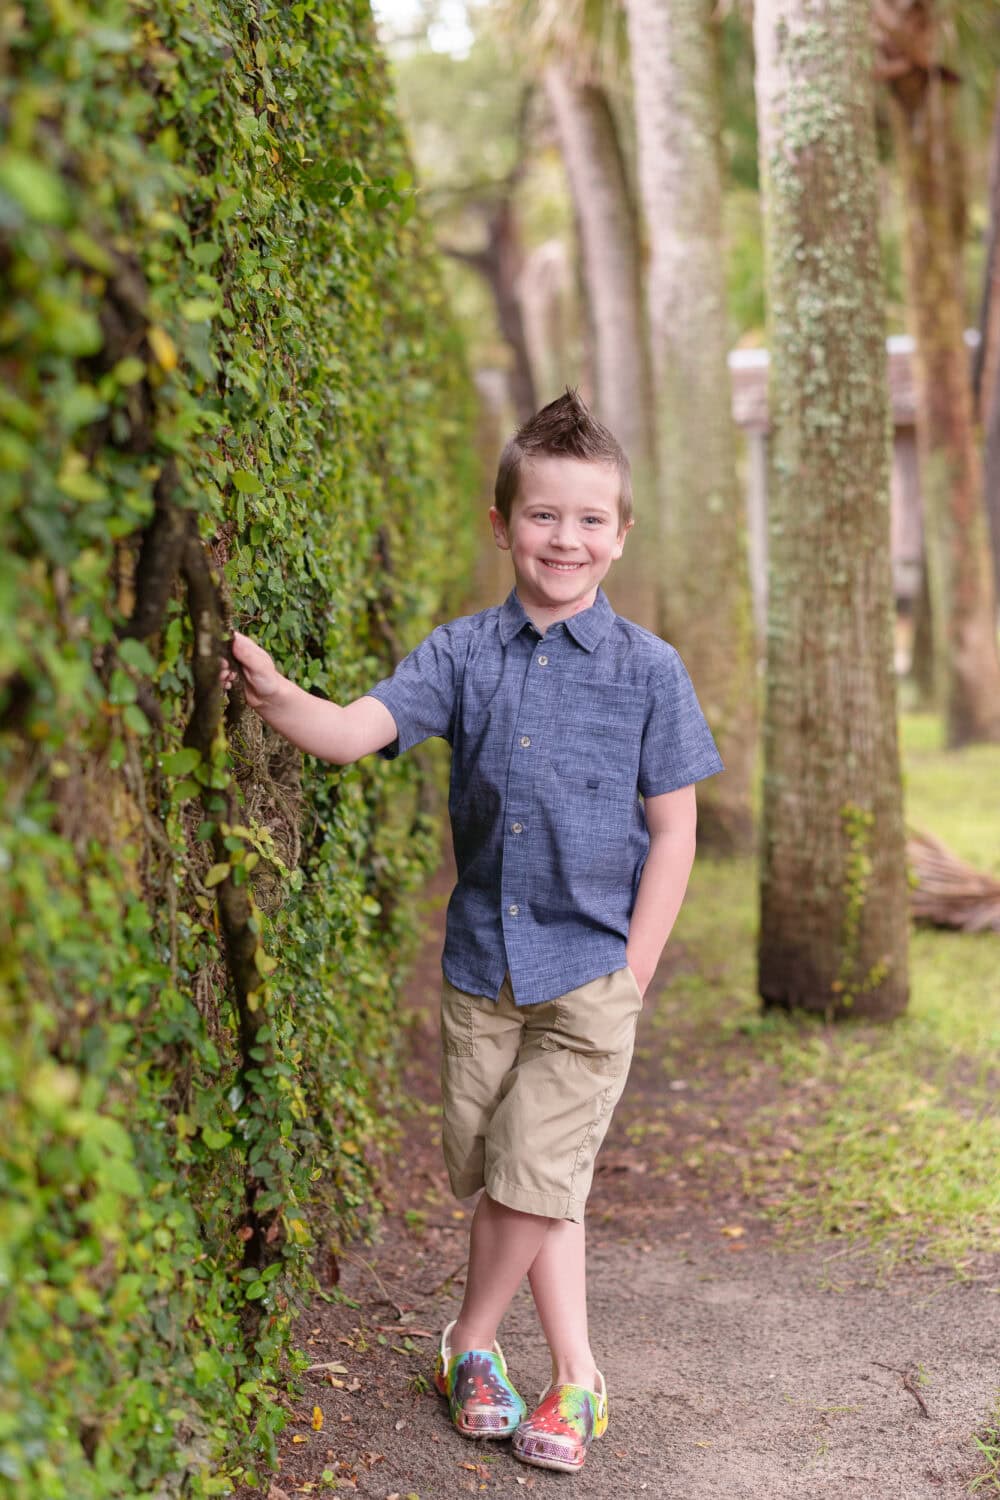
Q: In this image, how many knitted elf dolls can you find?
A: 0